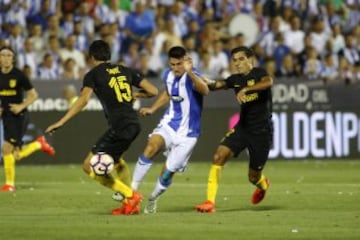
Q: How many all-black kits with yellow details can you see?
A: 3